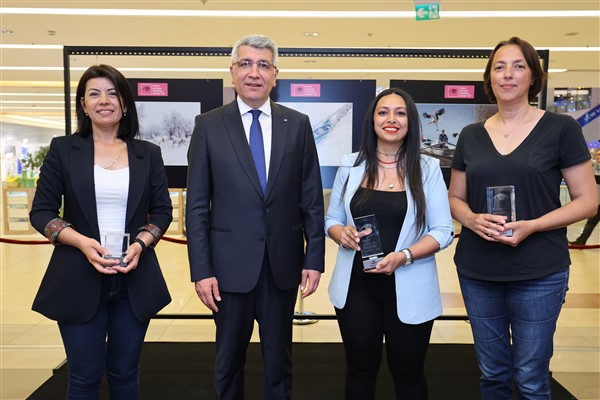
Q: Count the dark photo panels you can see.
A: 3